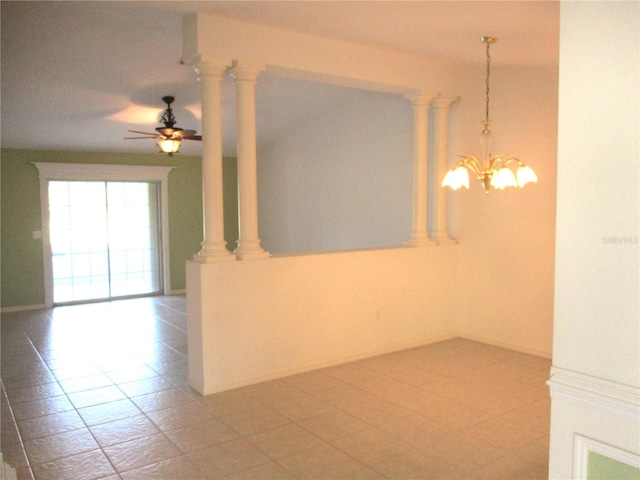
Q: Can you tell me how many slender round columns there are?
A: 4